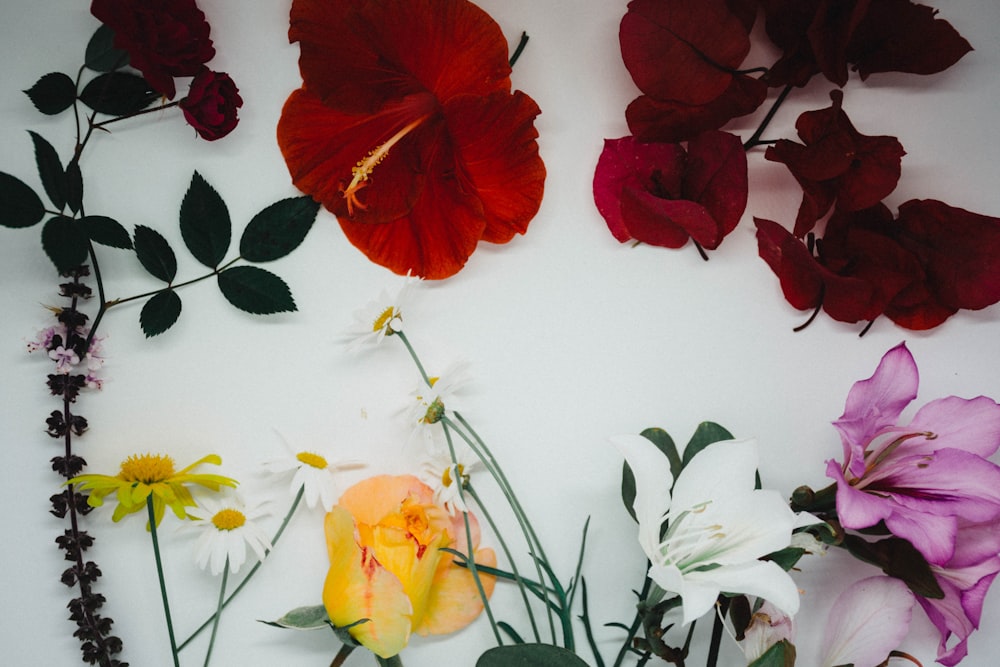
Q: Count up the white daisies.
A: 5